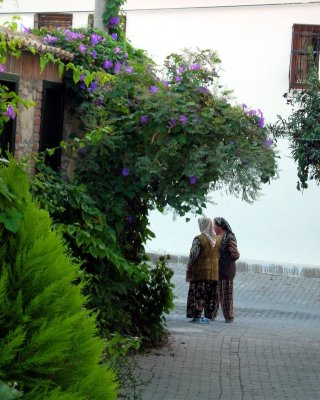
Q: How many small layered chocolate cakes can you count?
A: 0